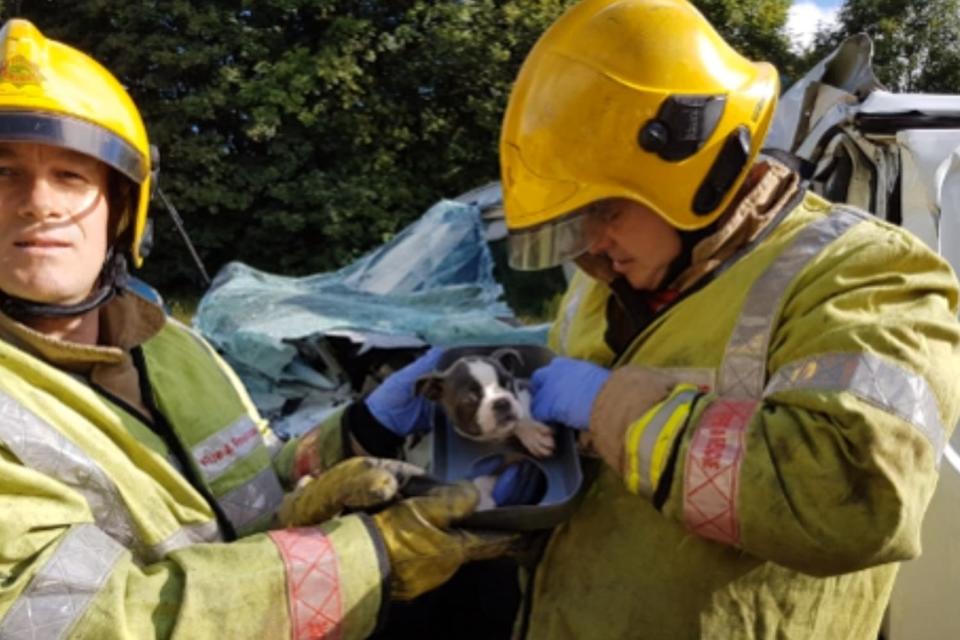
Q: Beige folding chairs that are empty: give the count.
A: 0